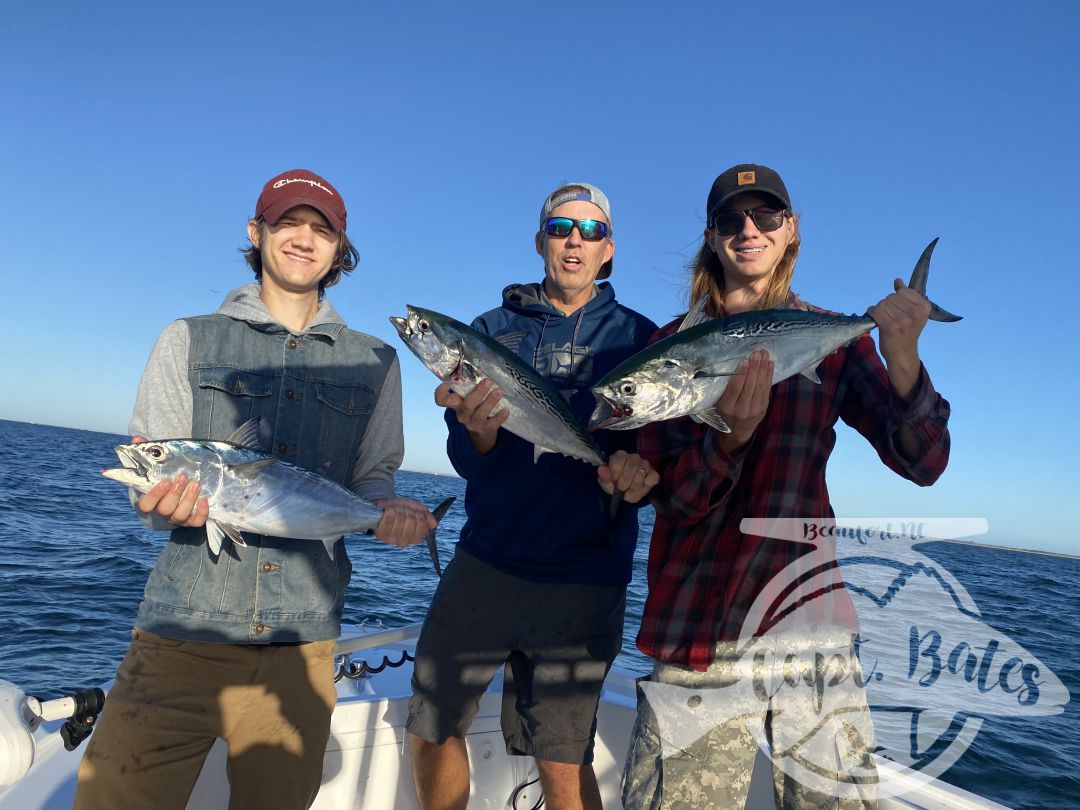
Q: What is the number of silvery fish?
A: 3